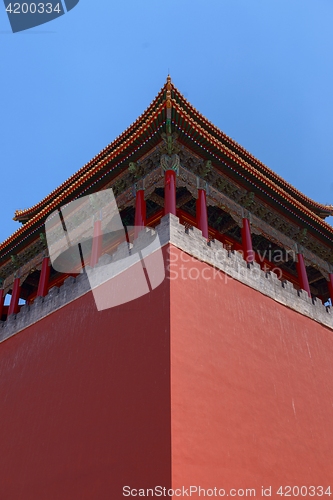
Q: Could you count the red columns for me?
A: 10